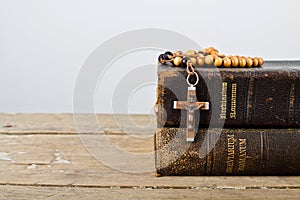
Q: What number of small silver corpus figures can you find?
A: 1